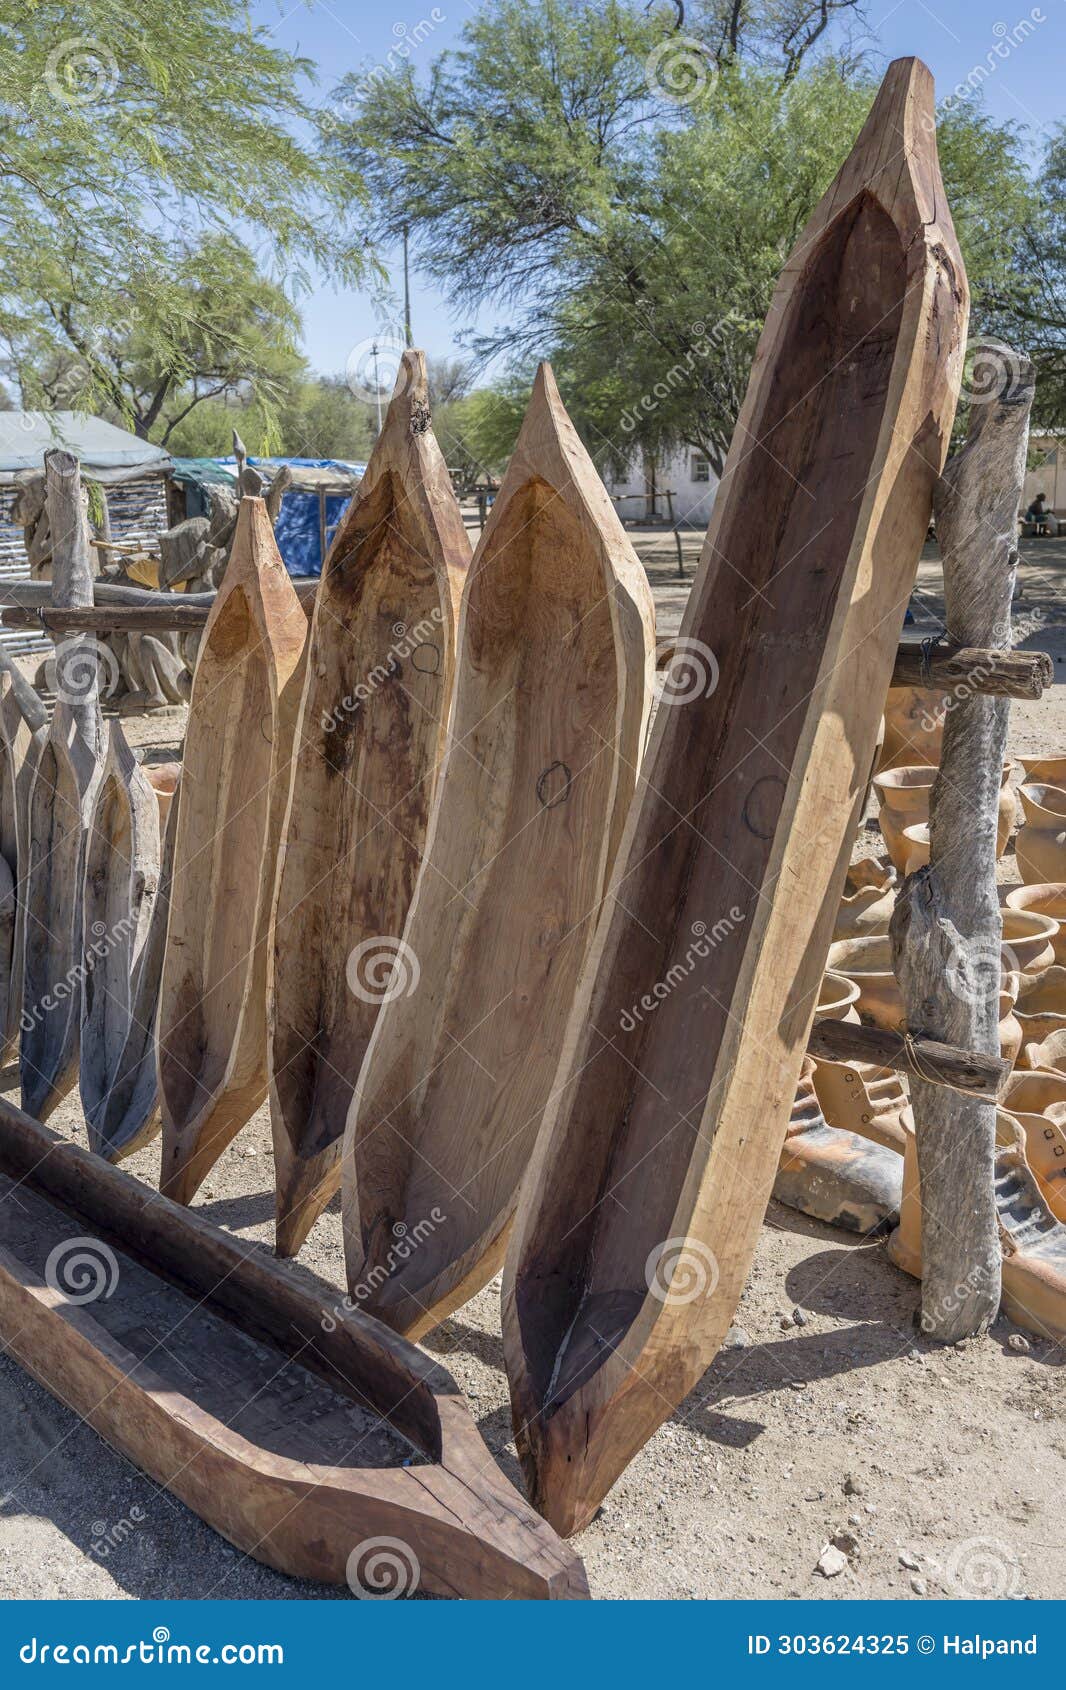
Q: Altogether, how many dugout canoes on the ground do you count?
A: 1